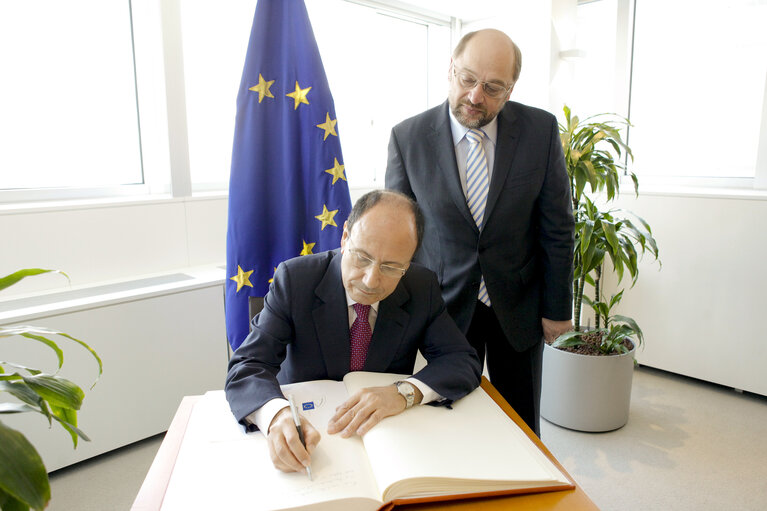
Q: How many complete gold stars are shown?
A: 6